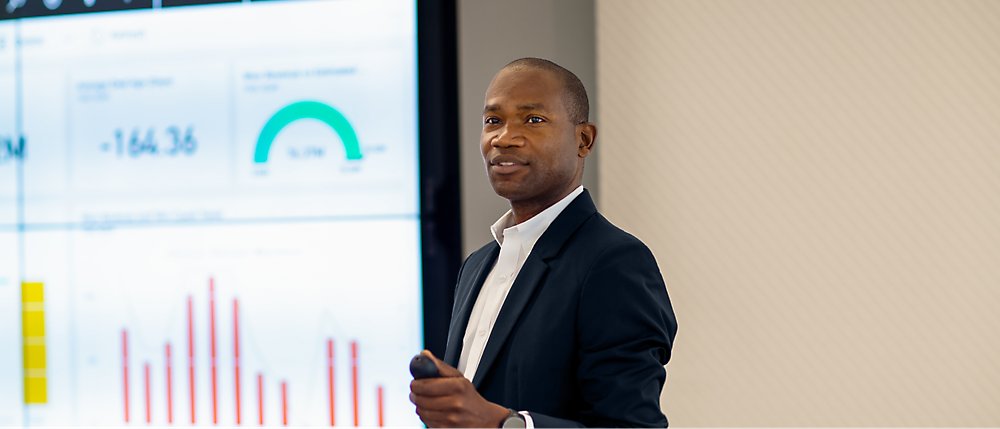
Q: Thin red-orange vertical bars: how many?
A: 11